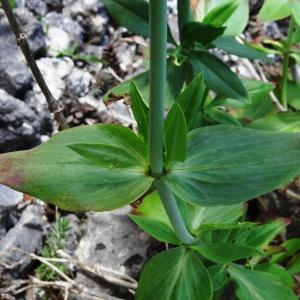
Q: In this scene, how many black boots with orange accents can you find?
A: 0